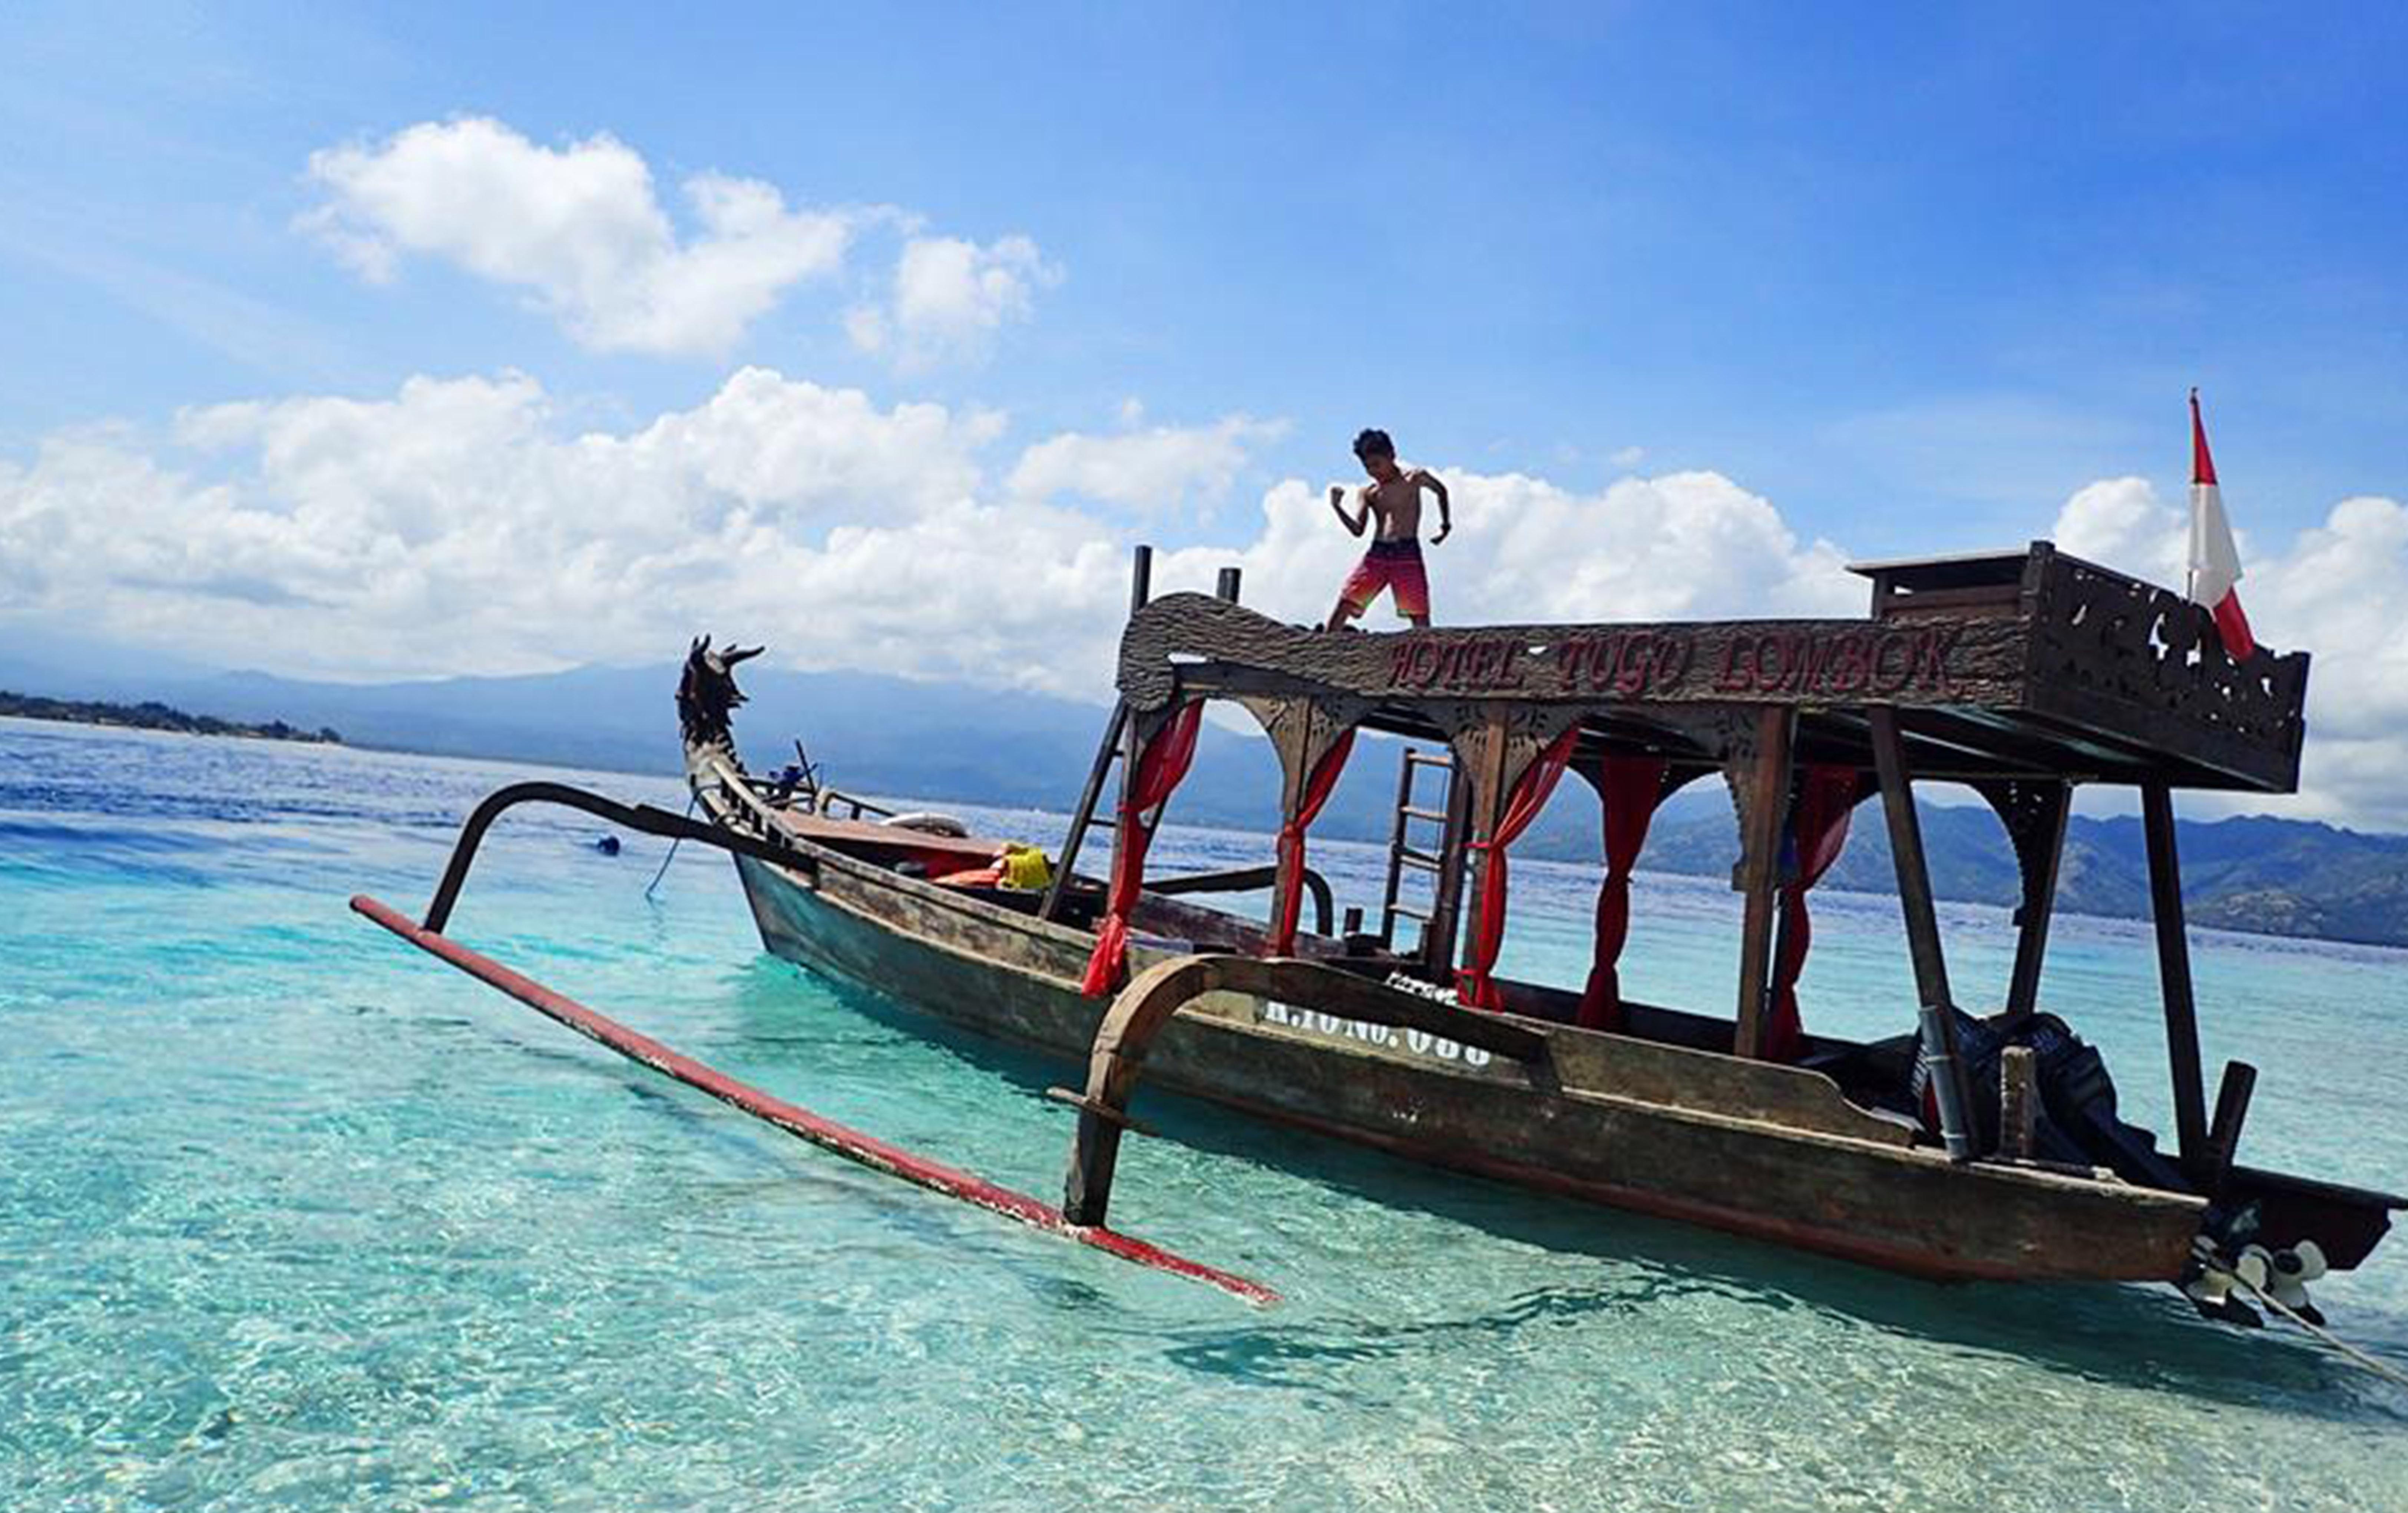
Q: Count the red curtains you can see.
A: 5